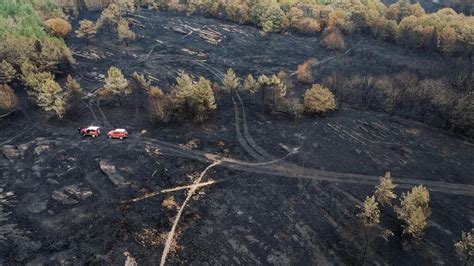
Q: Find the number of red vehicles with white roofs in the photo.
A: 2